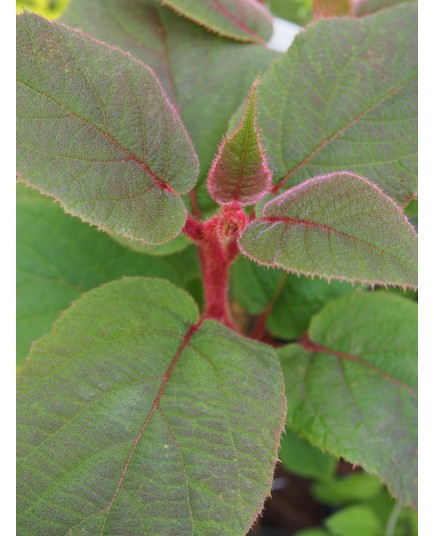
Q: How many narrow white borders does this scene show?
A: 2